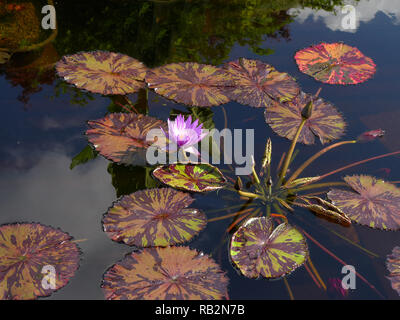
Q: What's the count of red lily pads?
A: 1